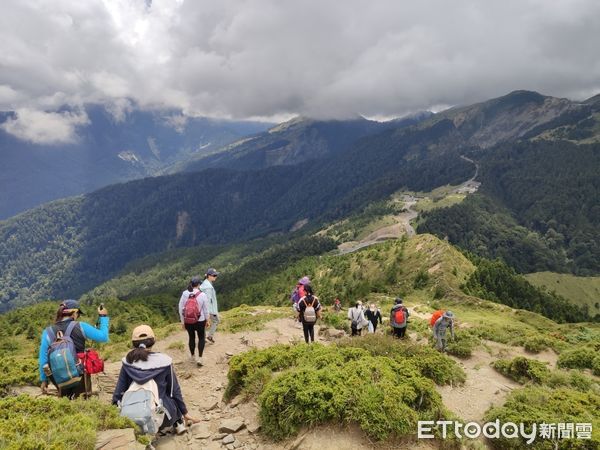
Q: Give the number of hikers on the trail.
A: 11